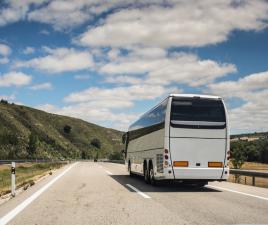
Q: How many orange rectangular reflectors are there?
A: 2